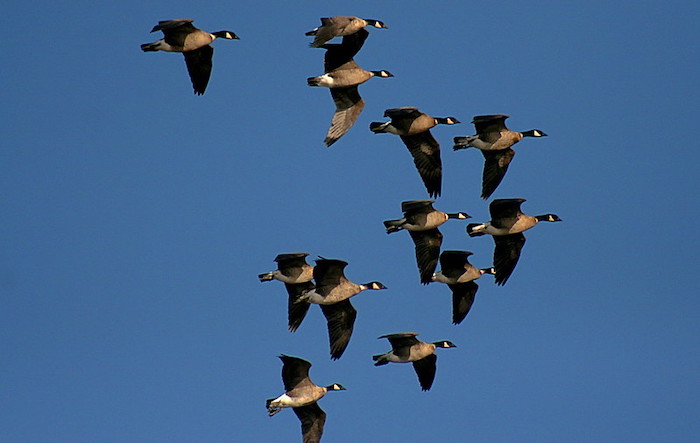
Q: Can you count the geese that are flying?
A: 12